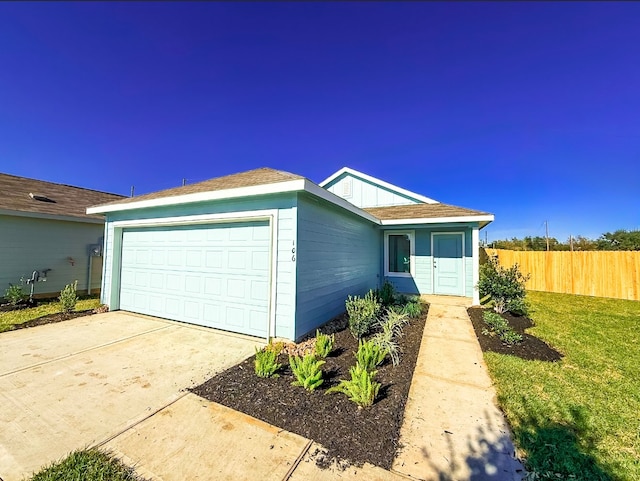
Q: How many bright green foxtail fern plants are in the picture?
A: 5